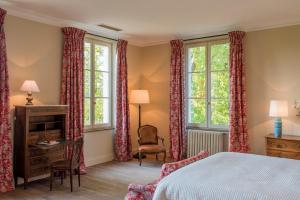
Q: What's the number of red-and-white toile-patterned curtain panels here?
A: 5